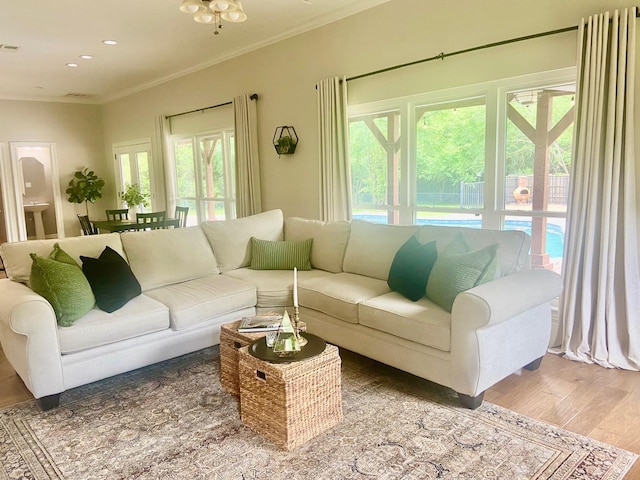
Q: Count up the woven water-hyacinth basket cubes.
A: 2